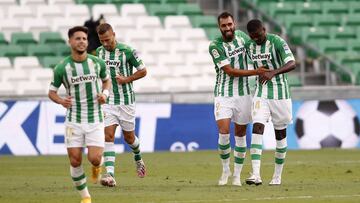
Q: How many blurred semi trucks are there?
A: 0